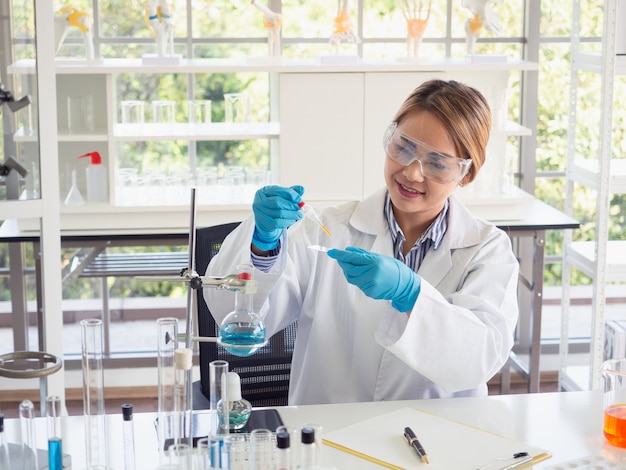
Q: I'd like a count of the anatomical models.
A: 6